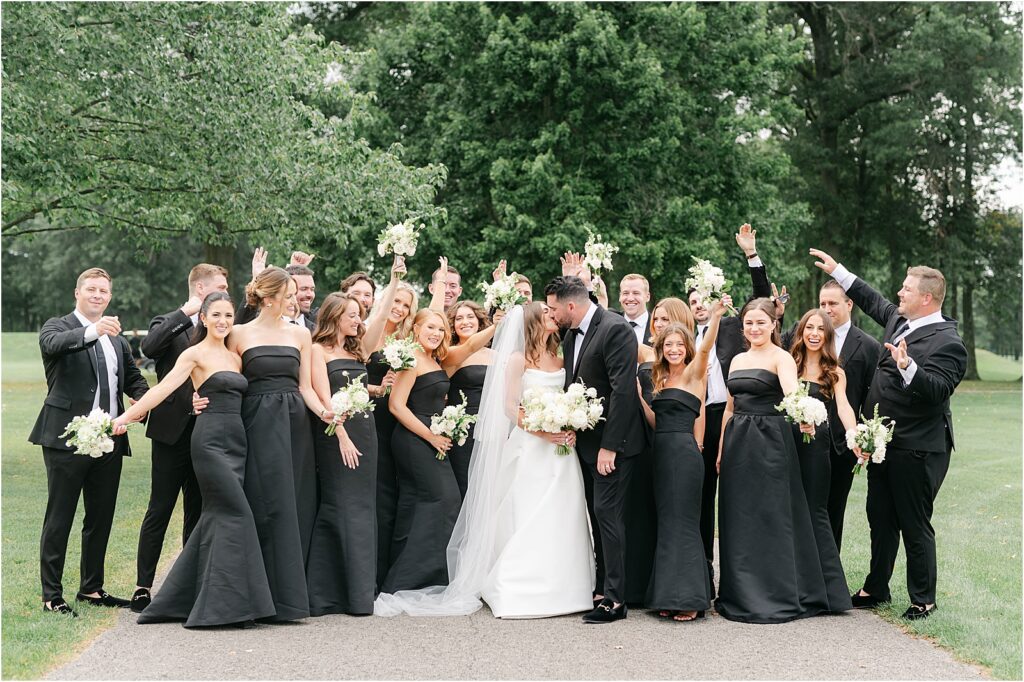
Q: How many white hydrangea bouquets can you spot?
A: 11